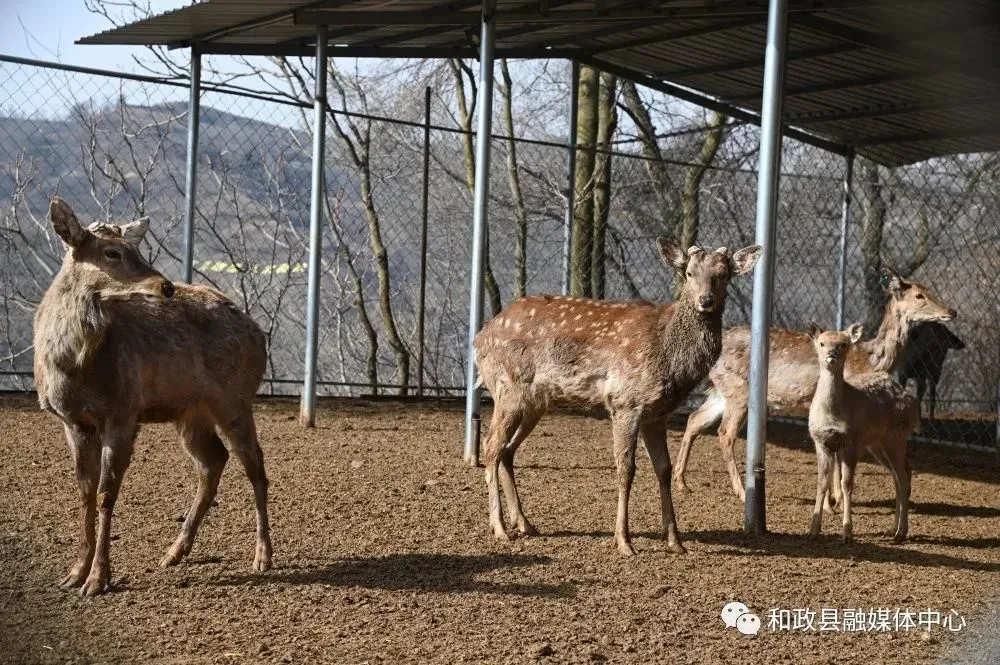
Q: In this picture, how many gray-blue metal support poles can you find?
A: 6